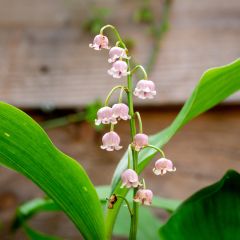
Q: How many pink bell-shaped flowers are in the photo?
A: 11